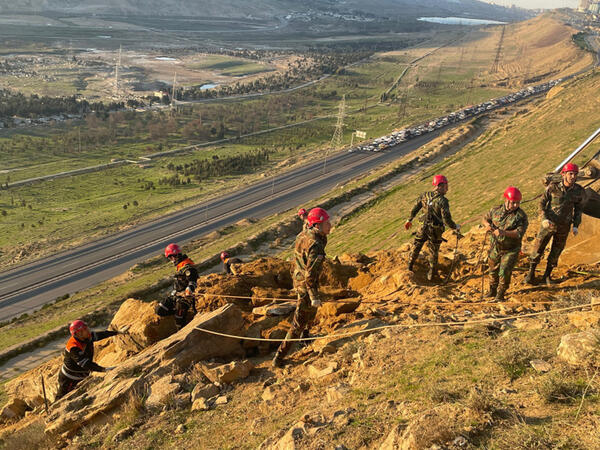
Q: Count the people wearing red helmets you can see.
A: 8